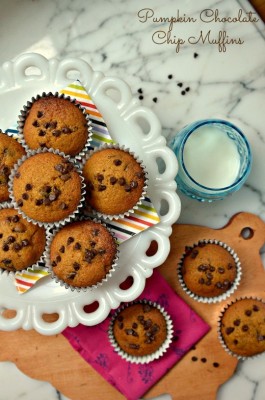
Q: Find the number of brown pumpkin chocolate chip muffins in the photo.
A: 9